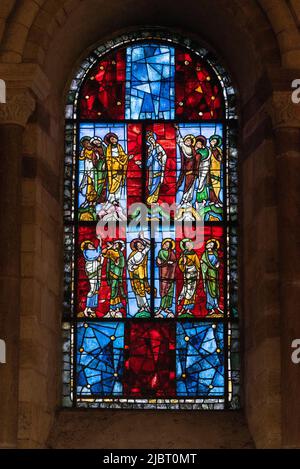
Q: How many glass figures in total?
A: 13